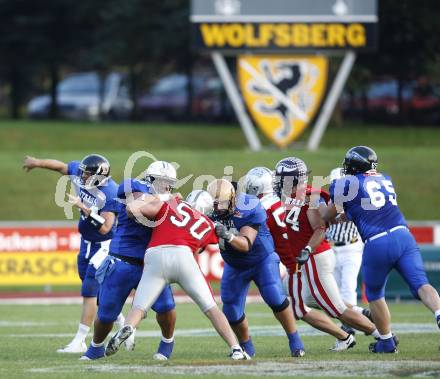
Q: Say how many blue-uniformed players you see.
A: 4